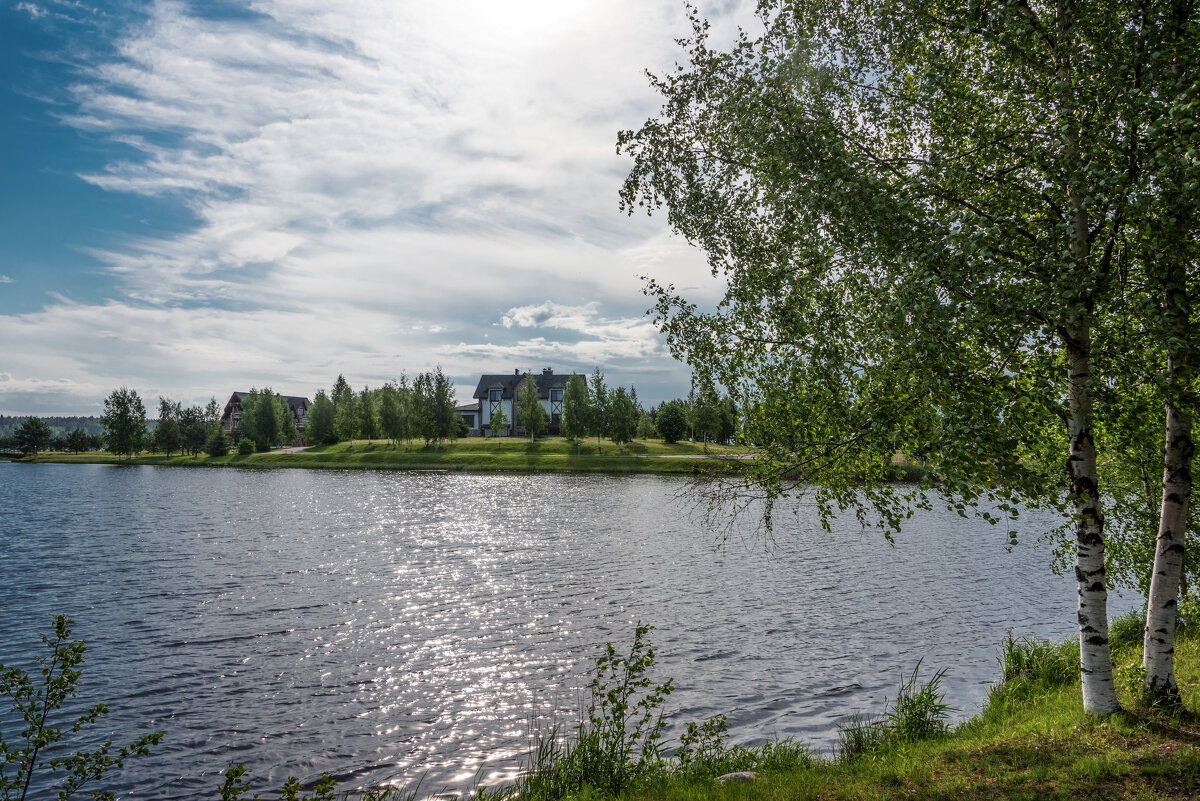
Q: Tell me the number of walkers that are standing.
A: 0